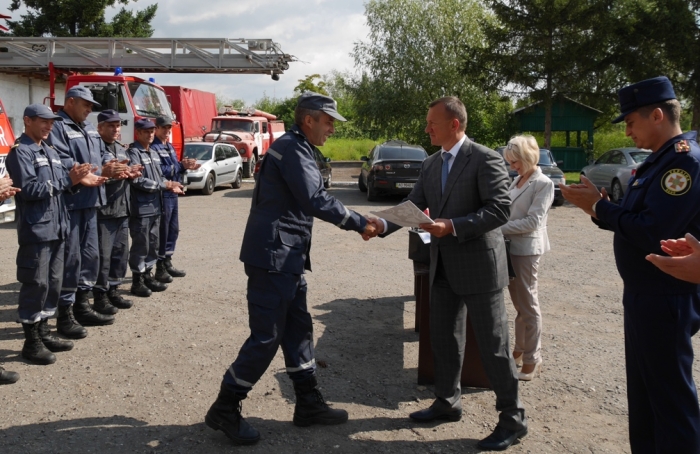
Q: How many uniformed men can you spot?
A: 7